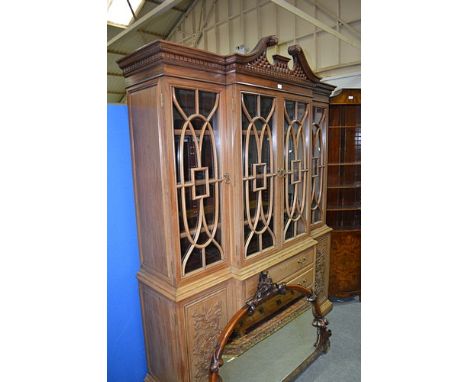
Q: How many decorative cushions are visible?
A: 0